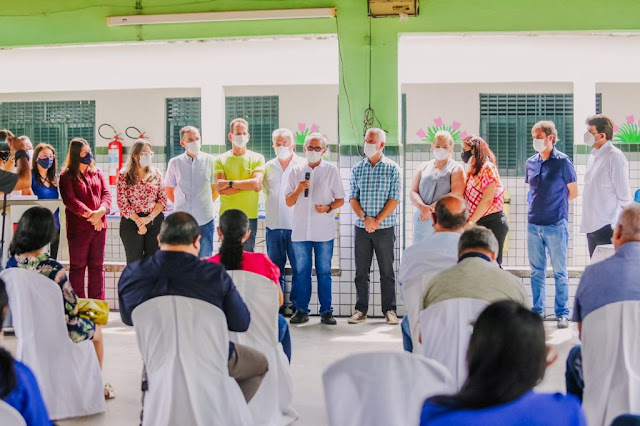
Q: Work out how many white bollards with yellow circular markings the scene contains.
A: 0